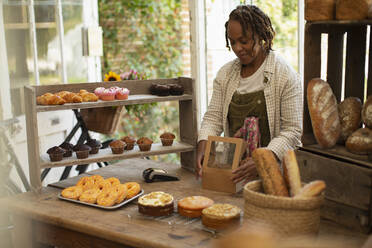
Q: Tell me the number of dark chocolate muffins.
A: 4